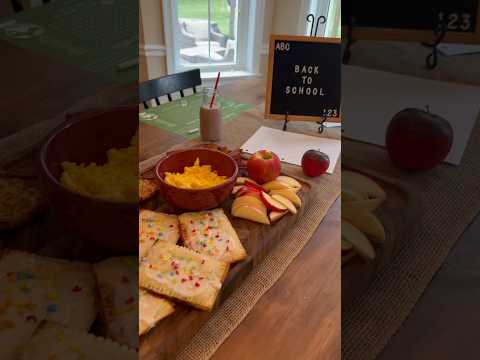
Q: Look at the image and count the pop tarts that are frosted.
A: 4